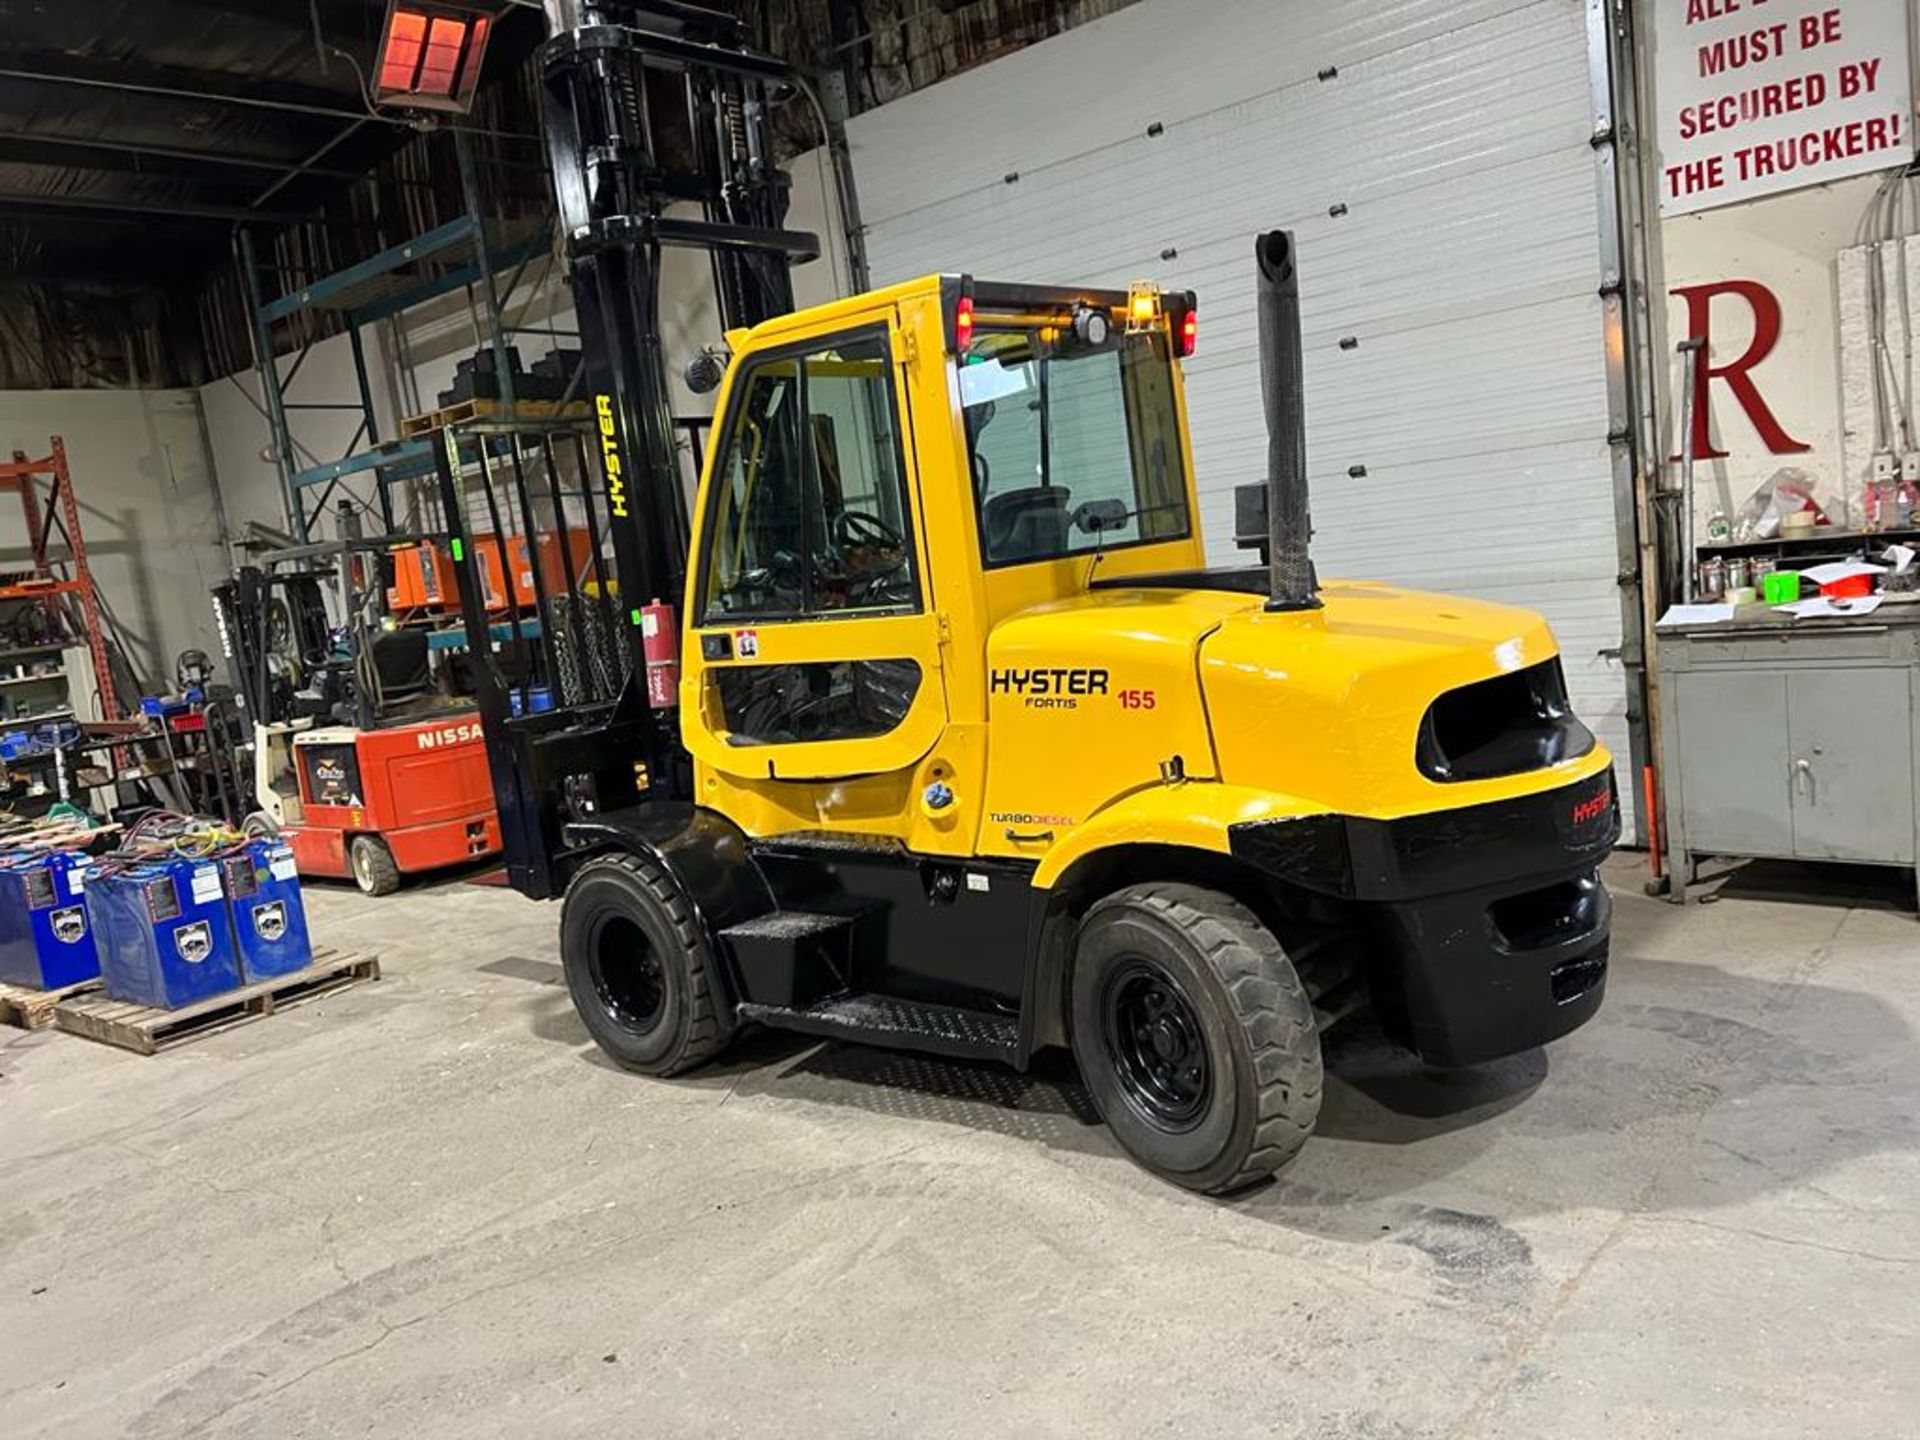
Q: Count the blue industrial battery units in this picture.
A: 3